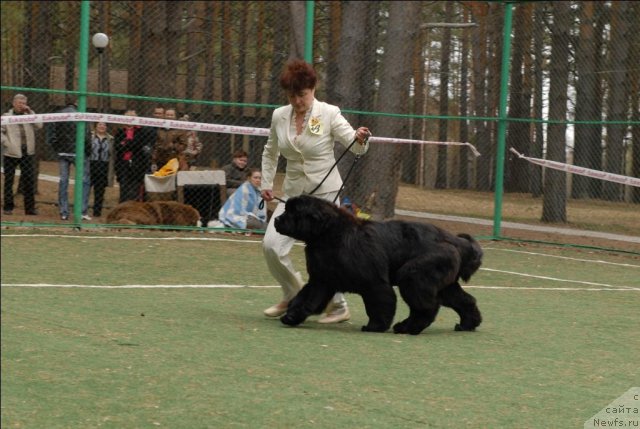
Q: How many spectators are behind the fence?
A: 9